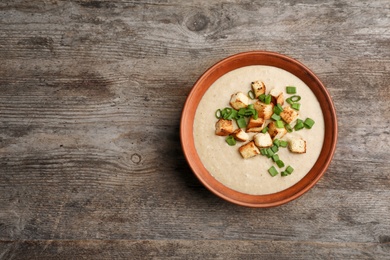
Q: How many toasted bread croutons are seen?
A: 12